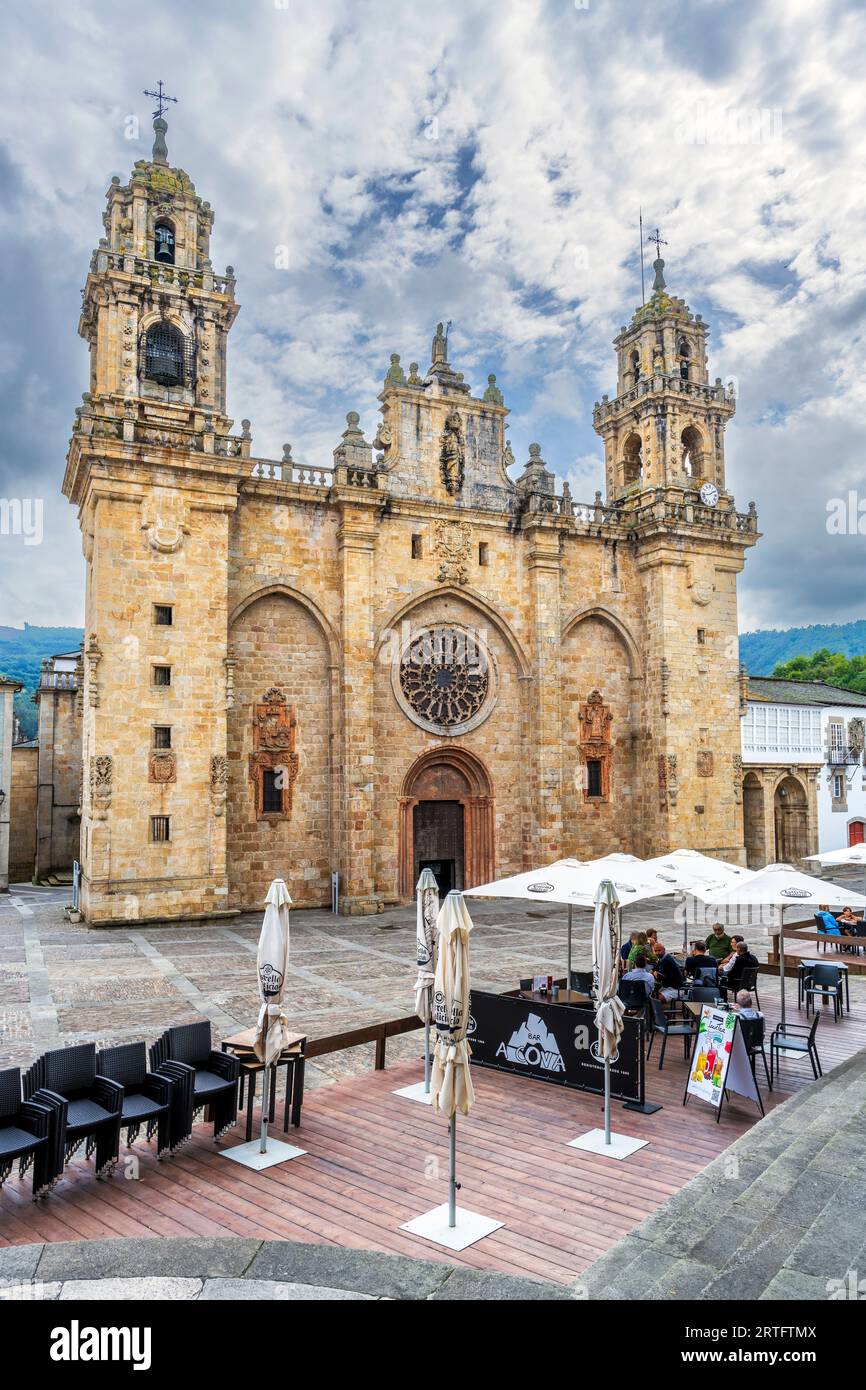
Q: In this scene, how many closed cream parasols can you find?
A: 4